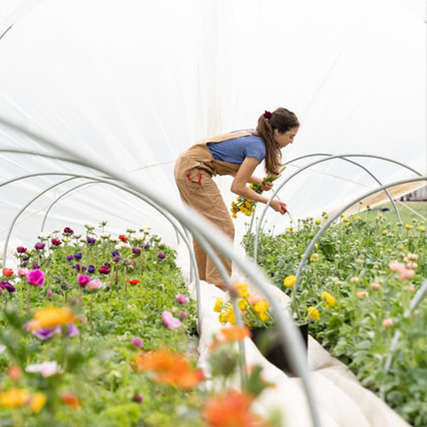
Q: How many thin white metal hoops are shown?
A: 9